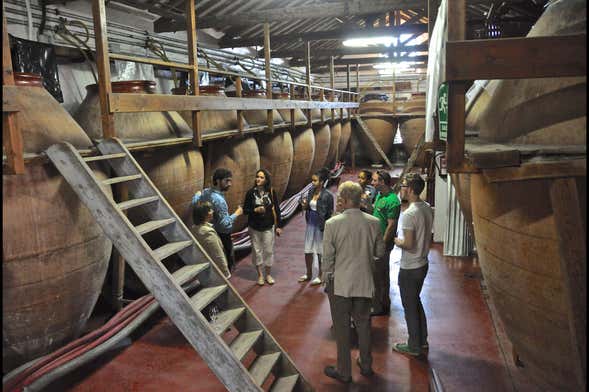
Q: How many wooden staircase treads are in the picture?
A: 11